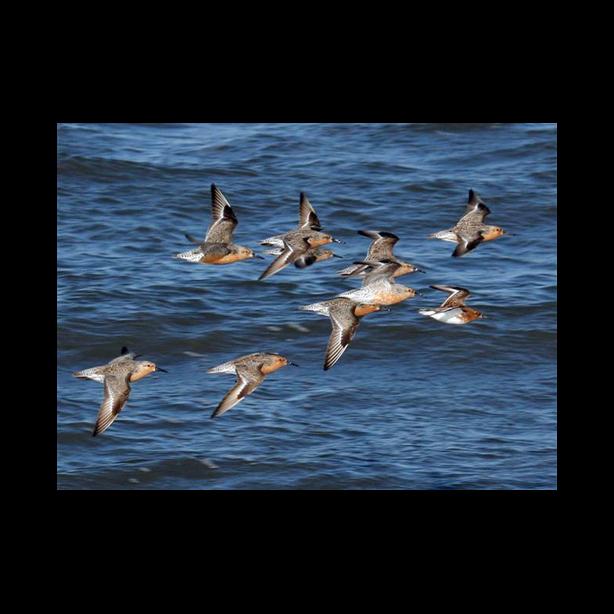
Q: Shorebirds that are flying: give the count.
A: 10